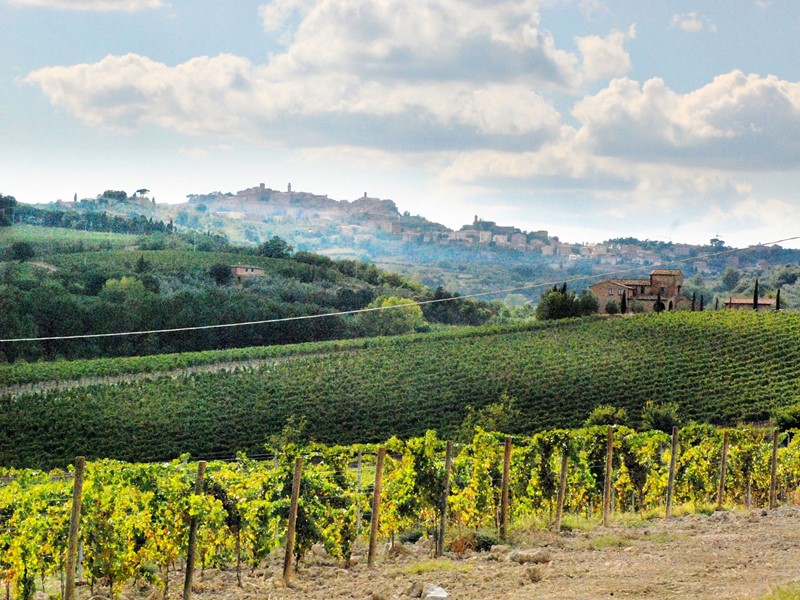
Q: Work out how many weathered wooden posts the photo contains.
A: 11